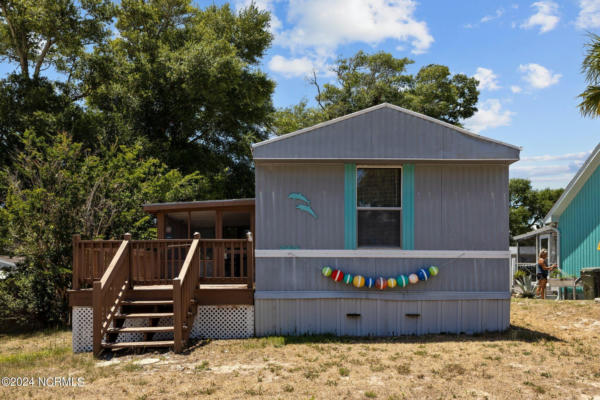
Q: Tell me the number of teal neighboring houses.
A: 1